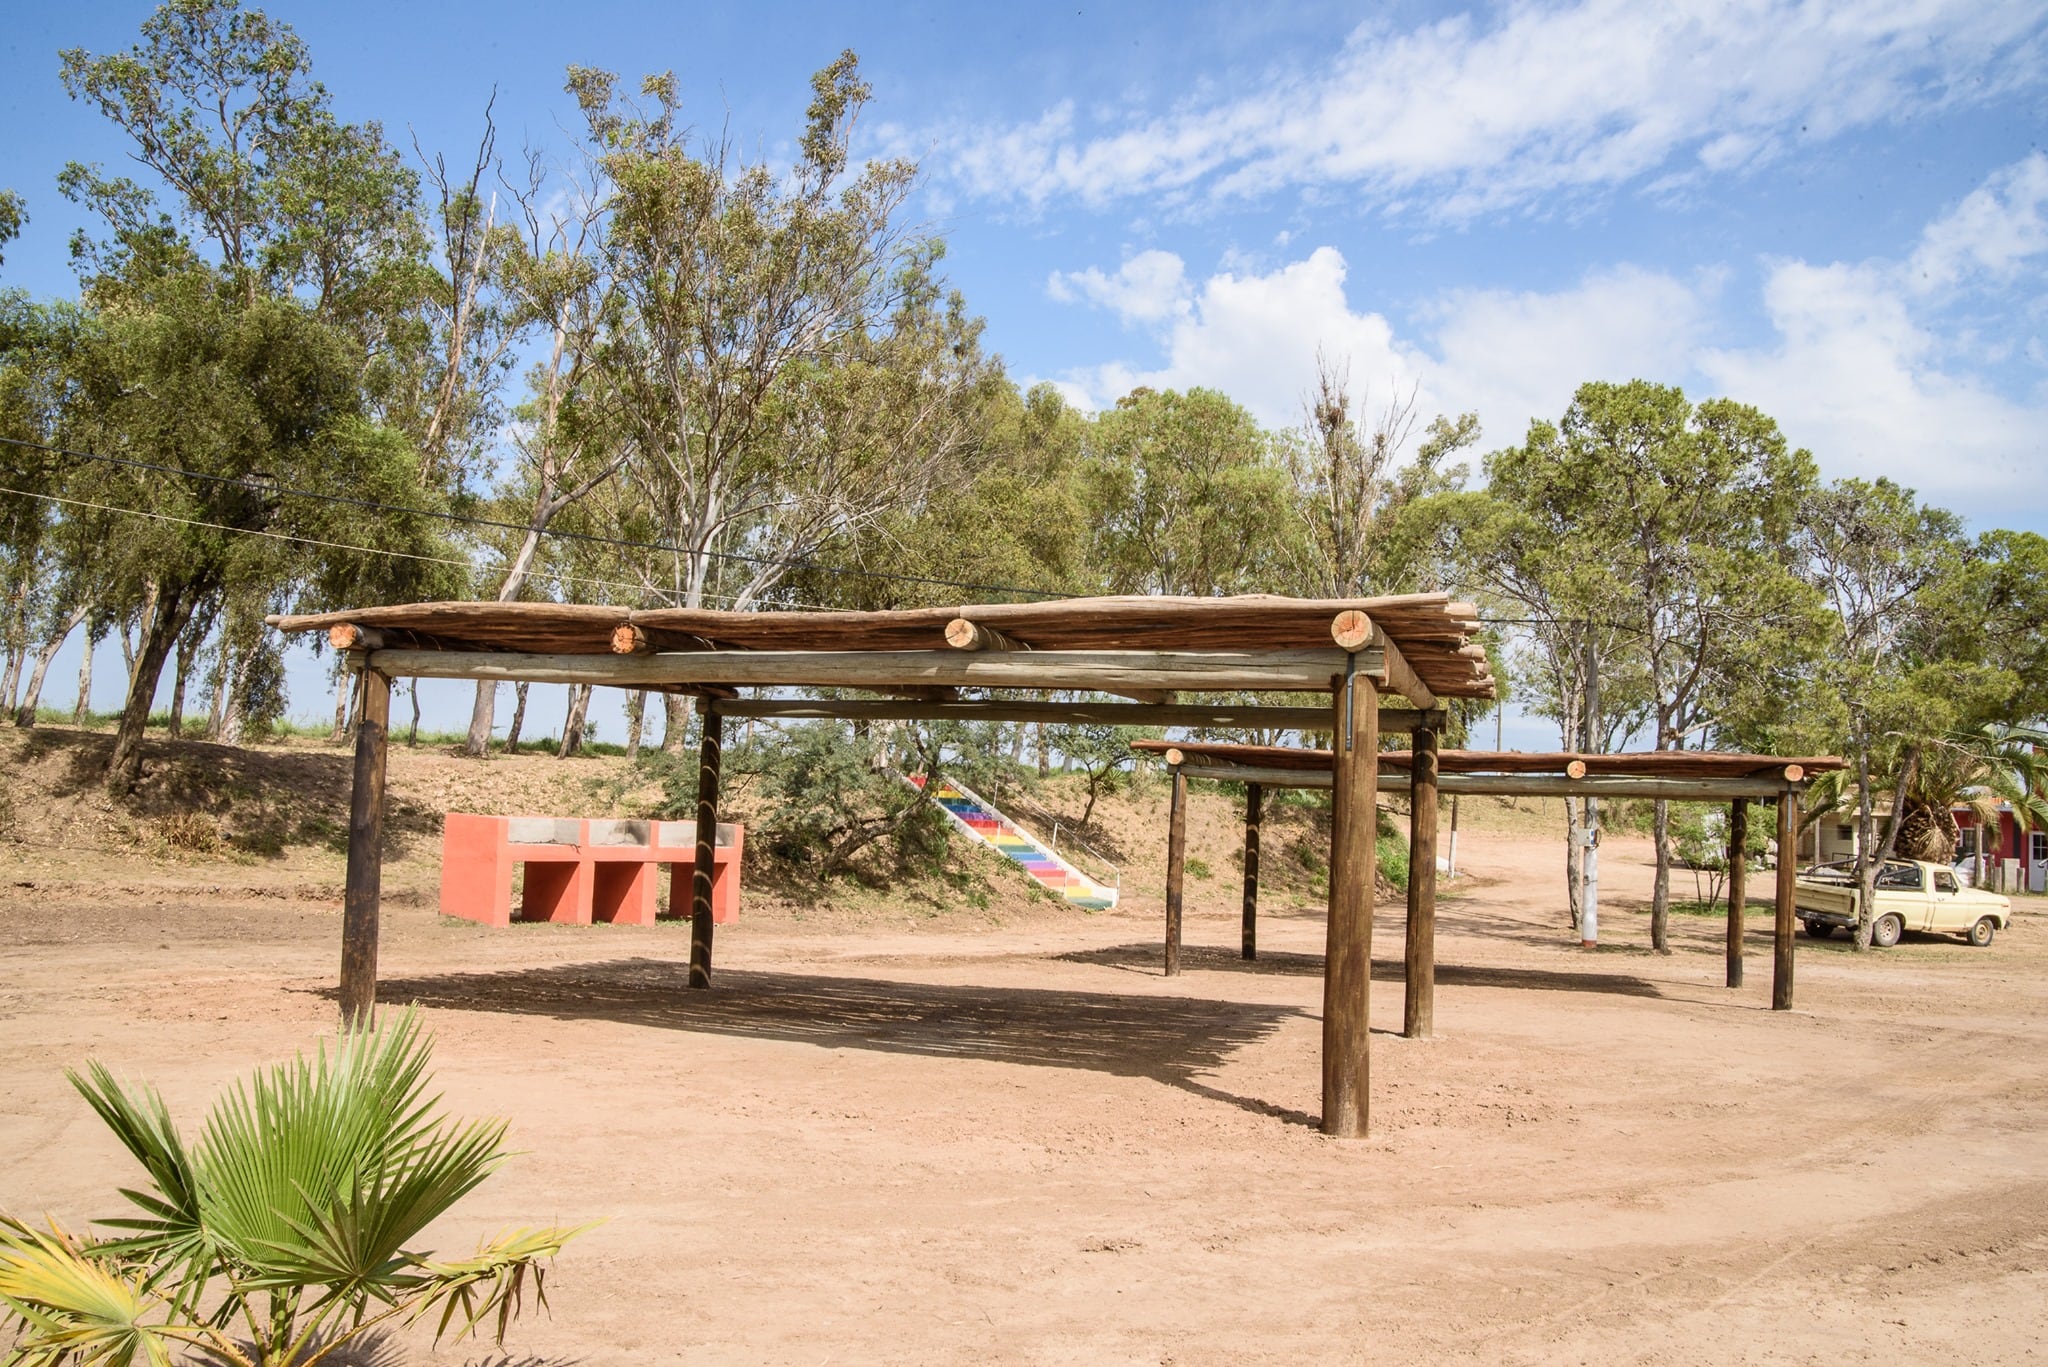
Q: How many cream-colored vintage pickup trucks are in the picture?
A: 1